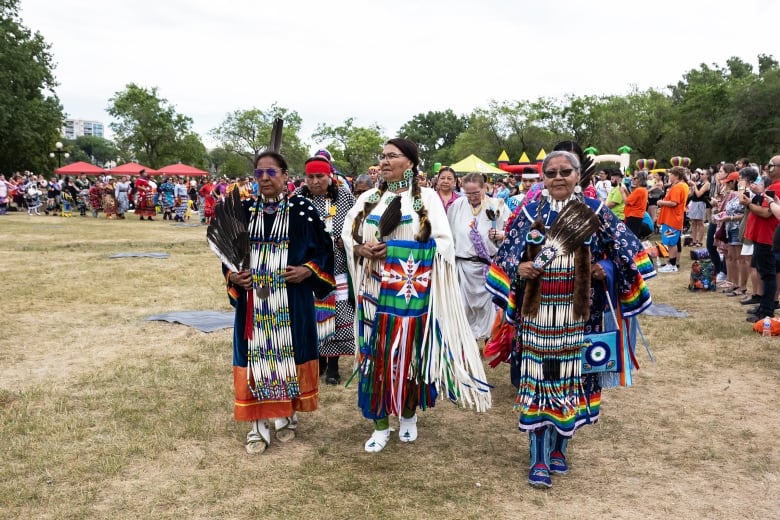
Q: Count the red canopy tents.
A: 3